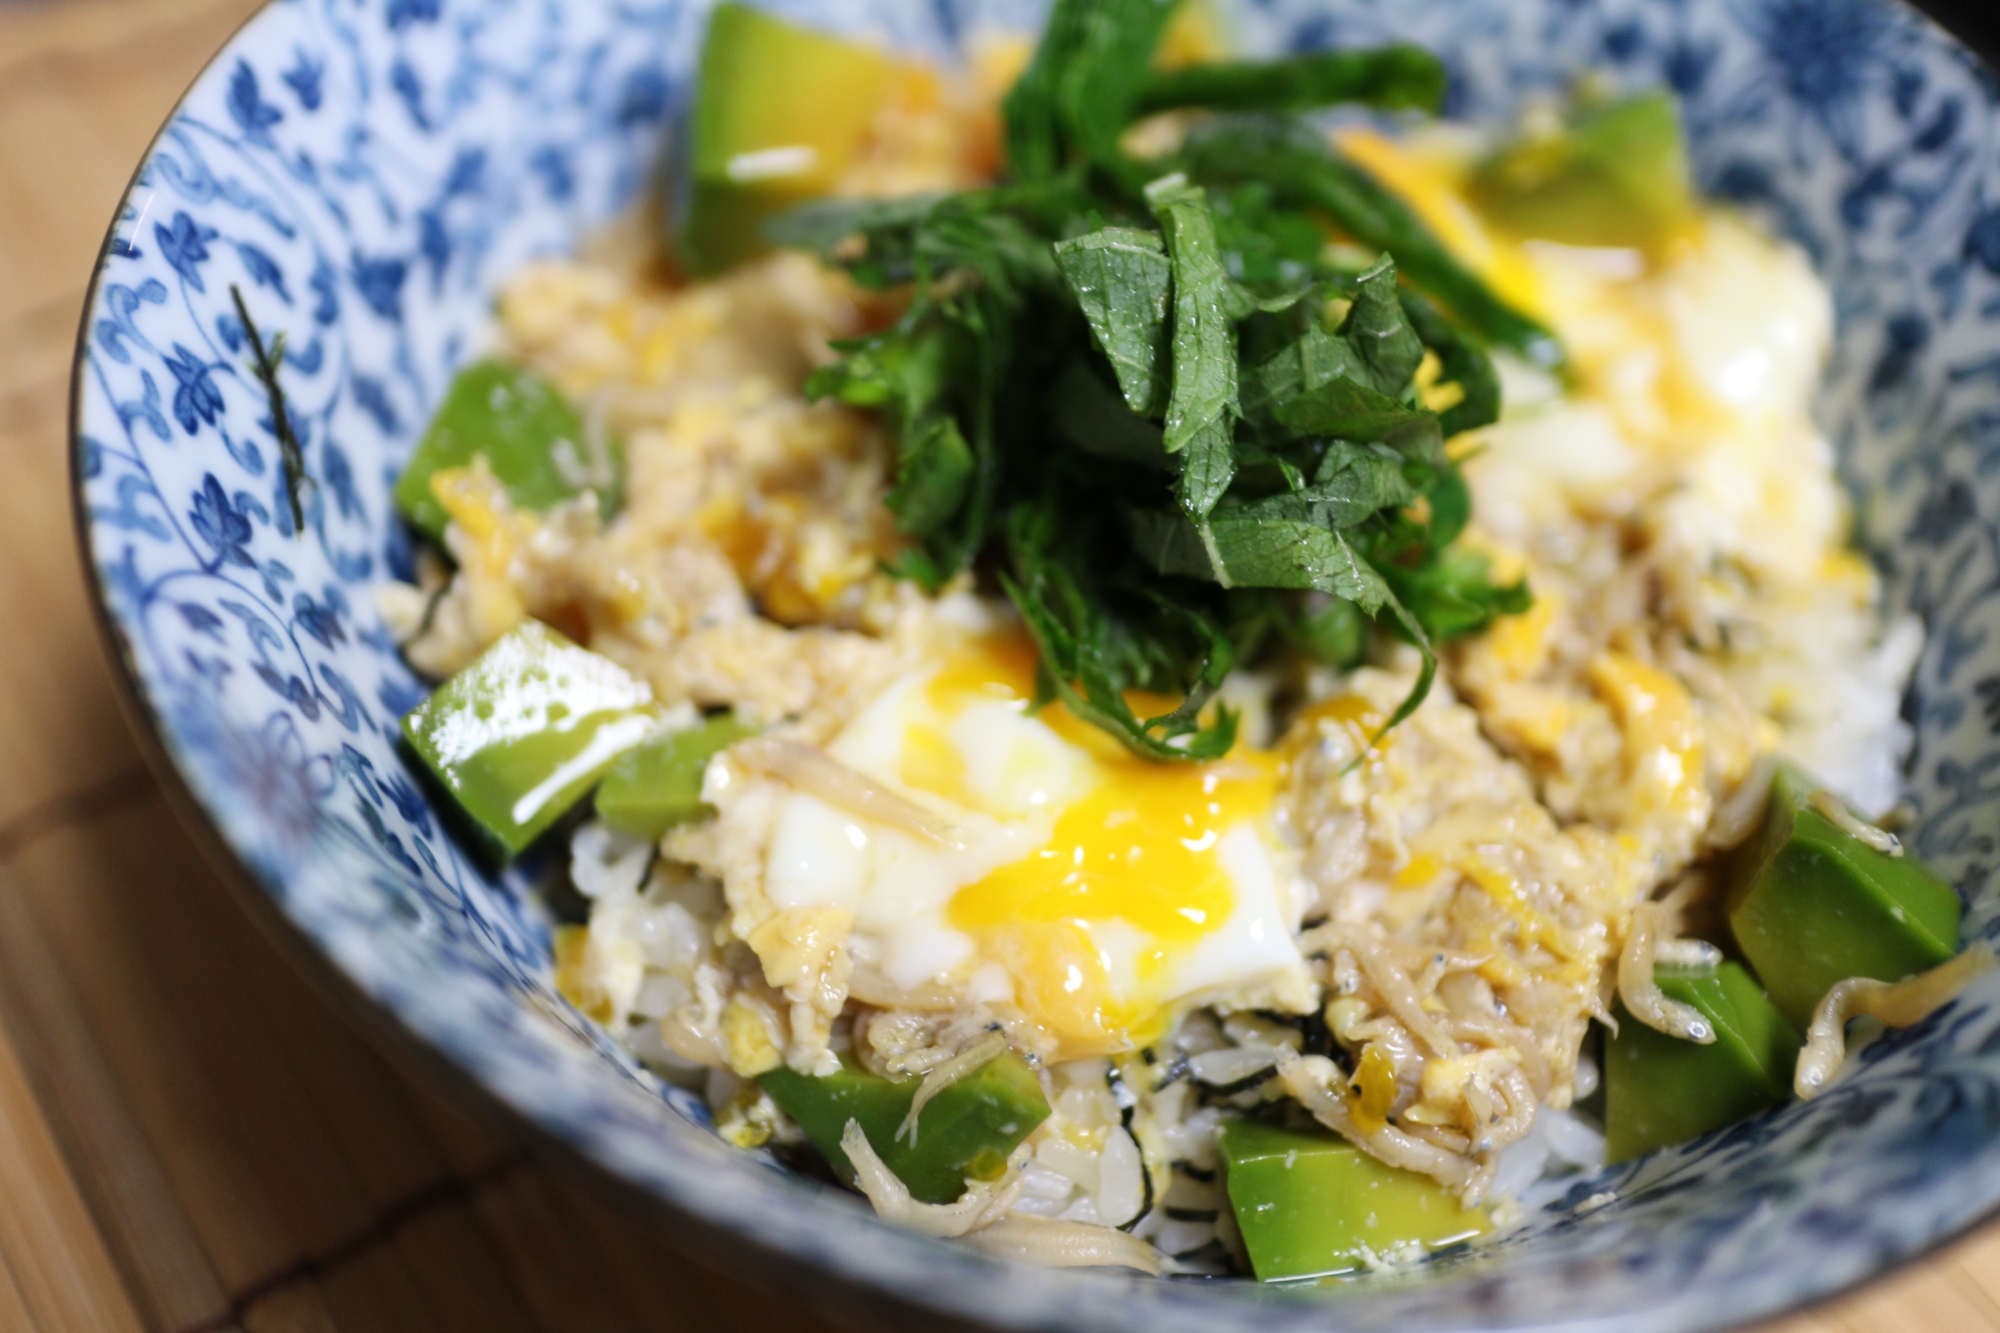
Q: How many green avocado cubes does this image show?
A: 9